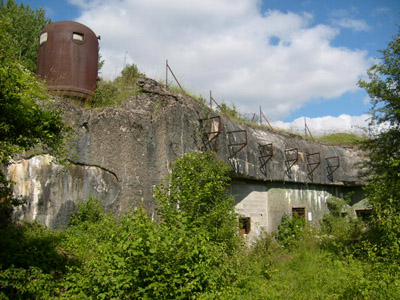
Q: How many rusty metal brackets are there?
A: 6